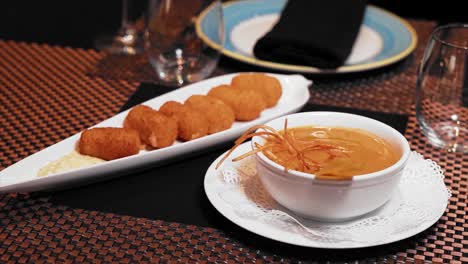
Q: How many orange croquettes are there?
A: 6